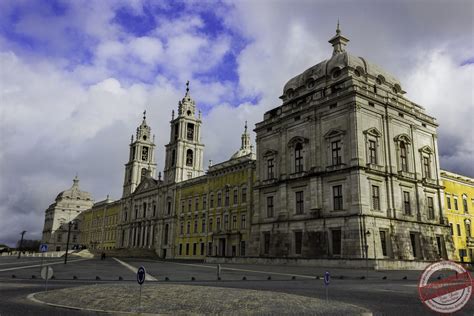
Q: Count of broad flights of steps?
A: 1